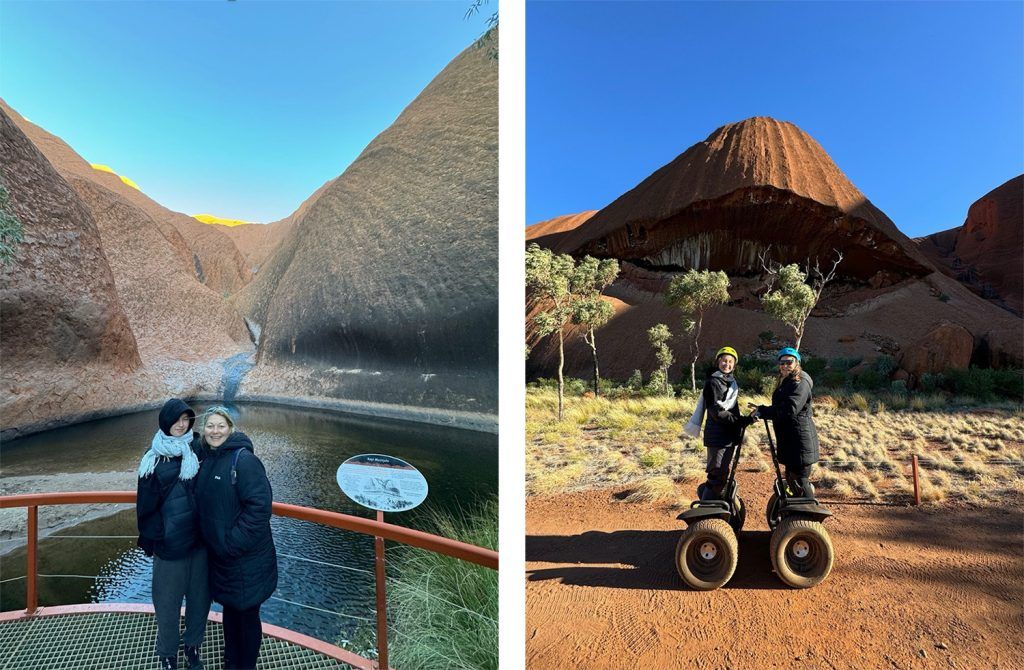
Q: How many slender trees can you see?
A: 5